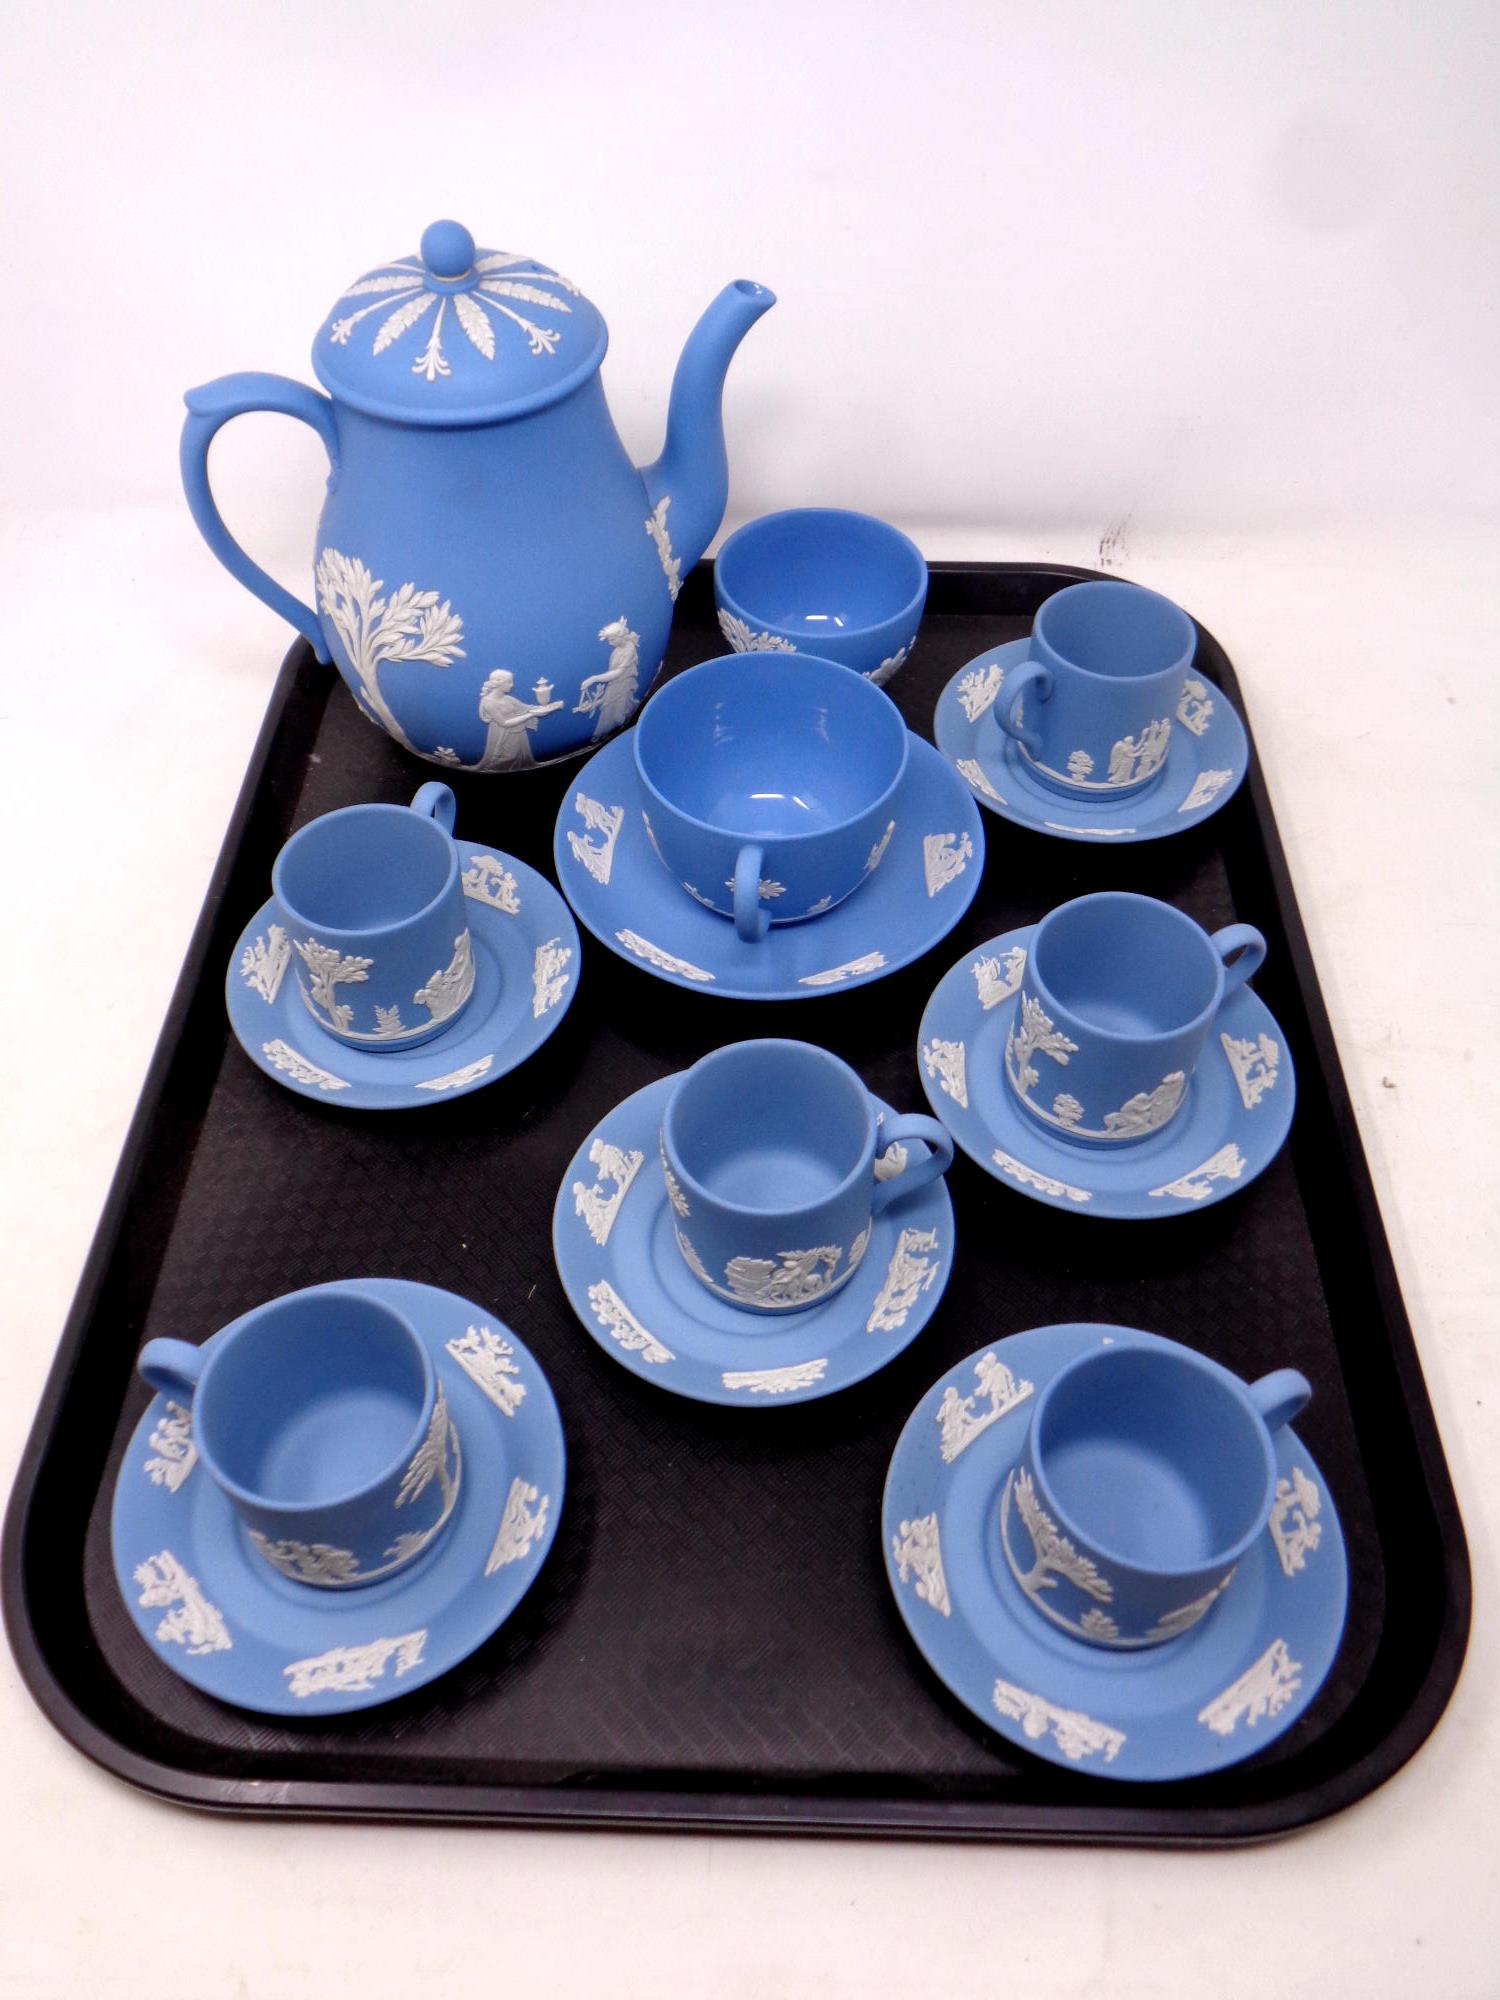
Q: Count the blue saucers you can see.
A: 7